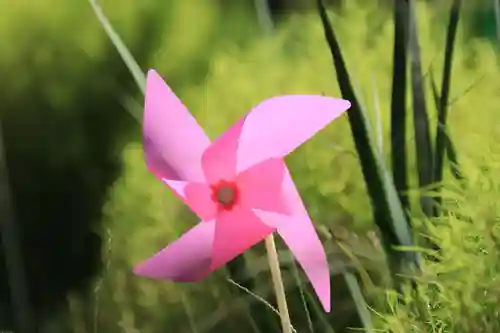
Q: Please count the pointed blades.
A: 4